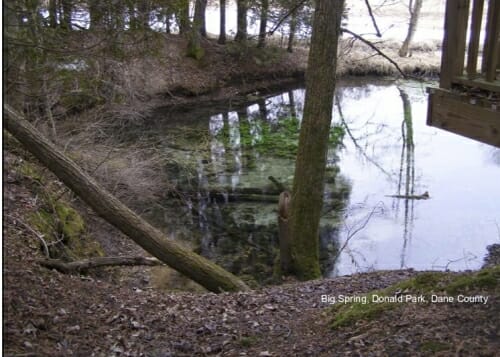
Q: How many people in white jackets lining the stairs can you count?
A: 0